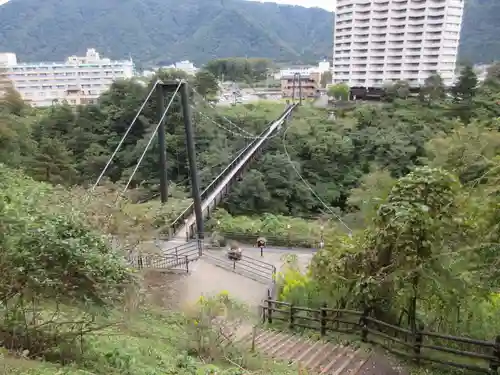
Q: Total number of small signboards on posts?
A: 2